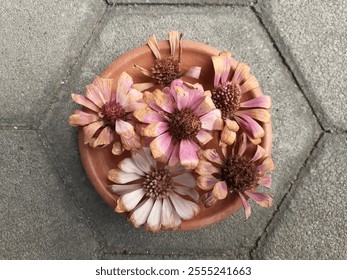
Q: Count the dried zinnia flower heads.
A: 6